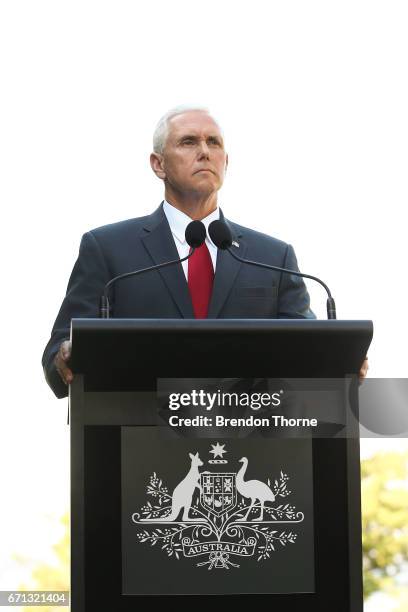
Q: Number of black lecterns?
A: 1